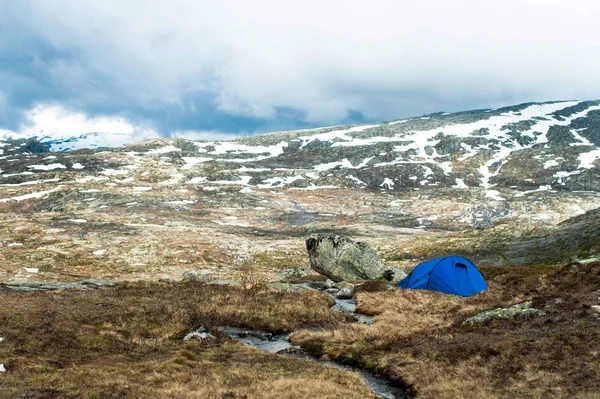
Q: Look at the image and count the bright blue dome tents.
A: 1